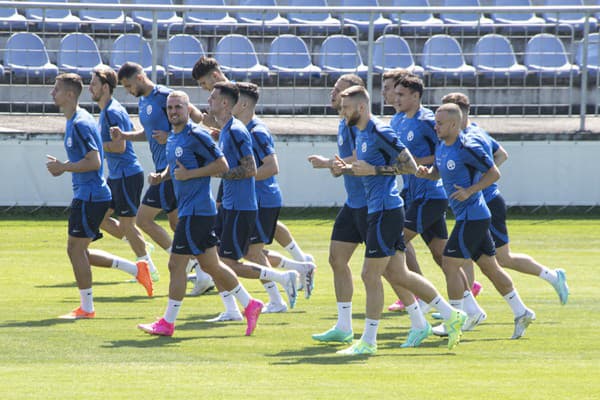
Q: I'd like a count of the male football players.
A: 13